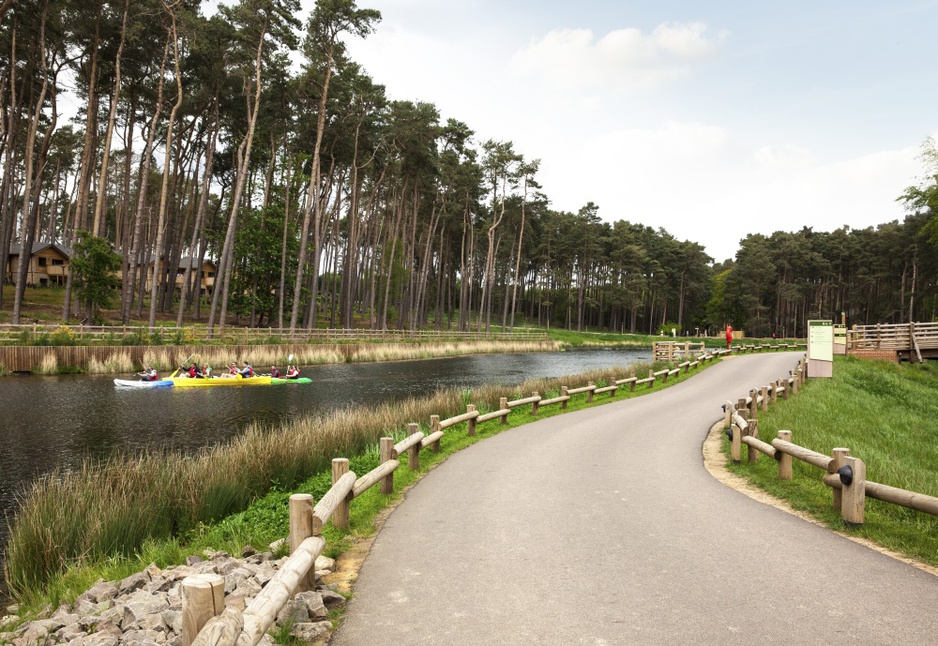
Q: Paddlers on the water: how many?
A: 7